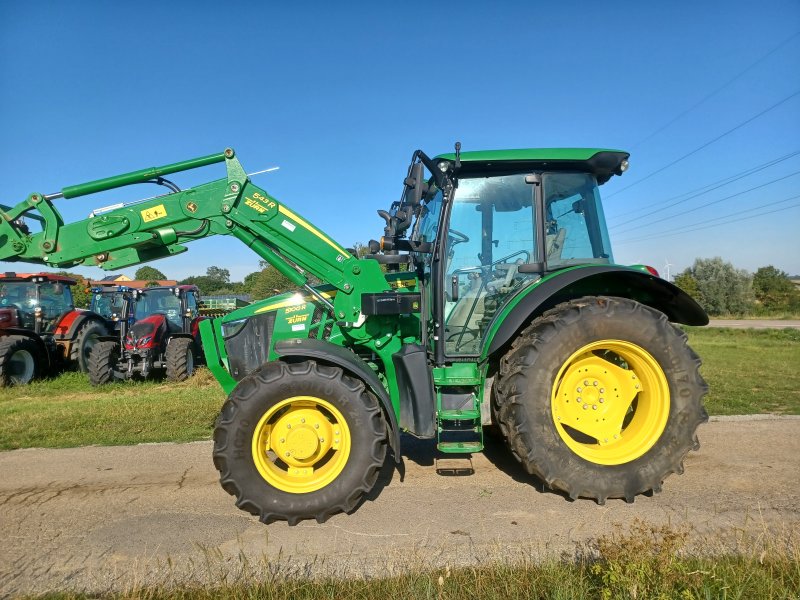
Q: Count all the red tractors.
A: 2